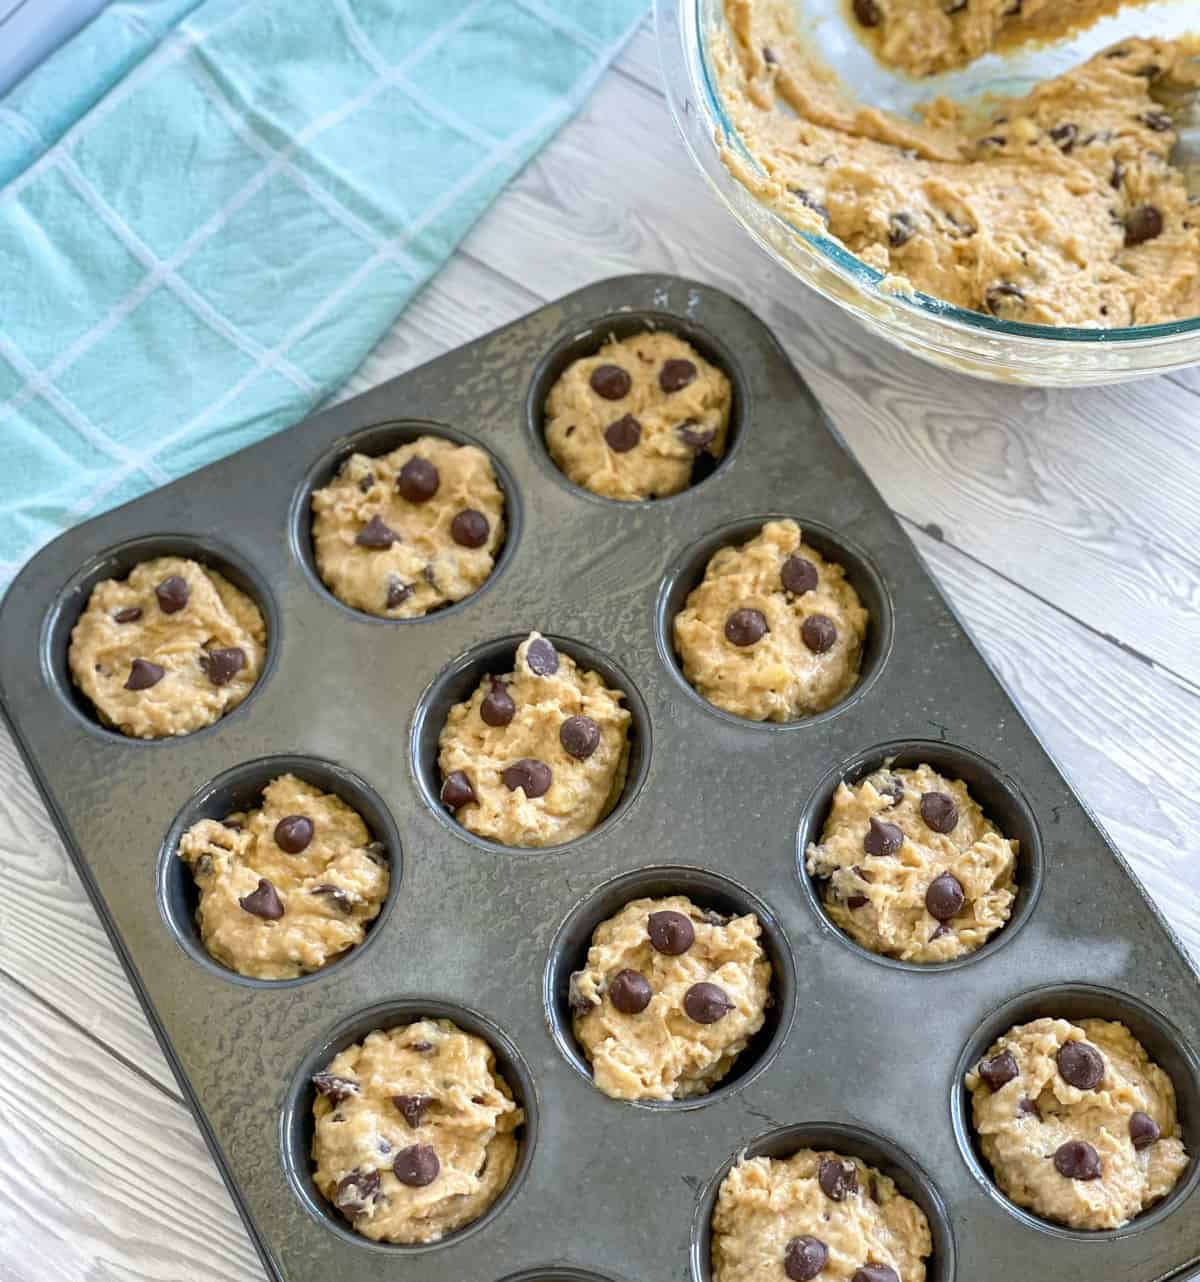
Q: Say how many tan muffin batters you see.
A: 11